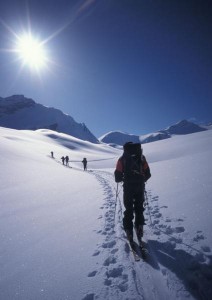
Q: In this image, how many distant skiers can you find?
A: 4